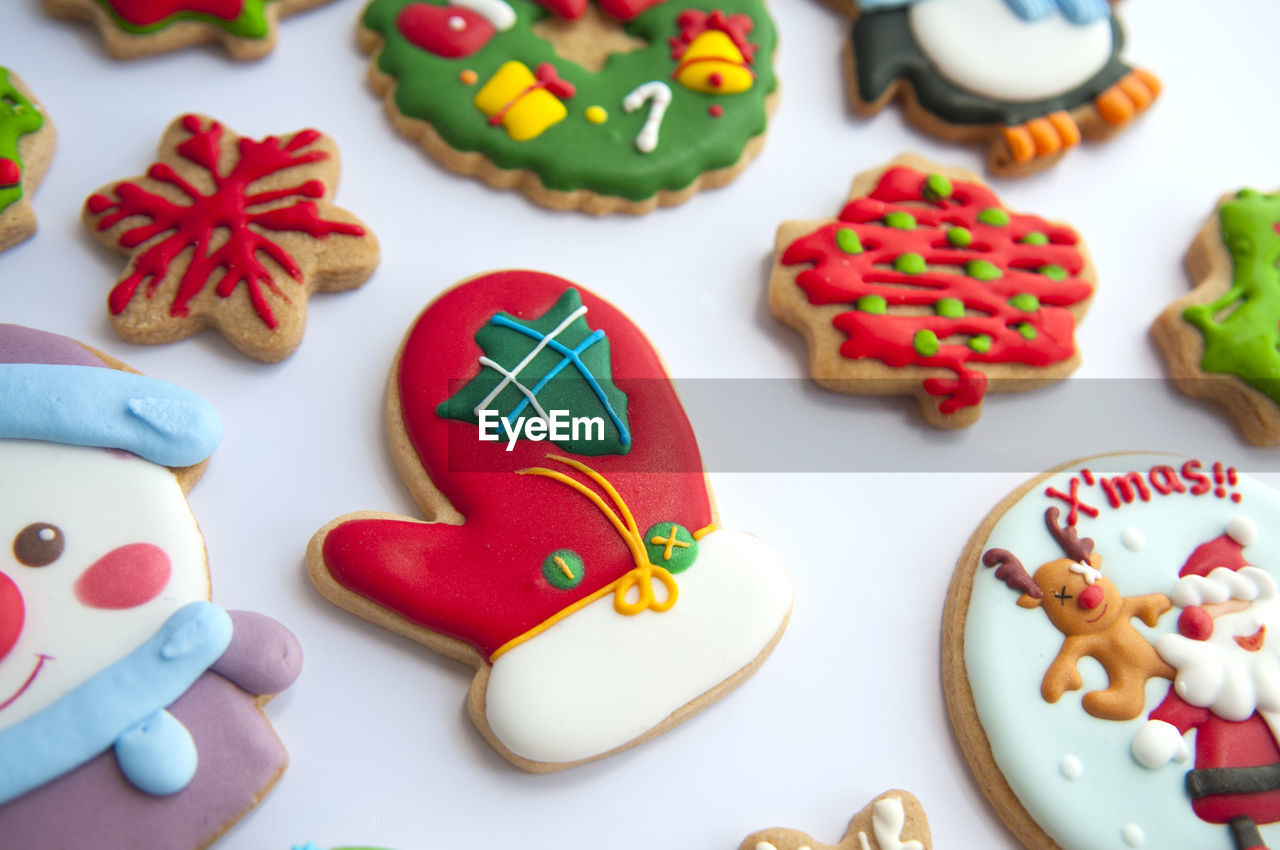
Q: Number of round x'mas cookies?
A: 1